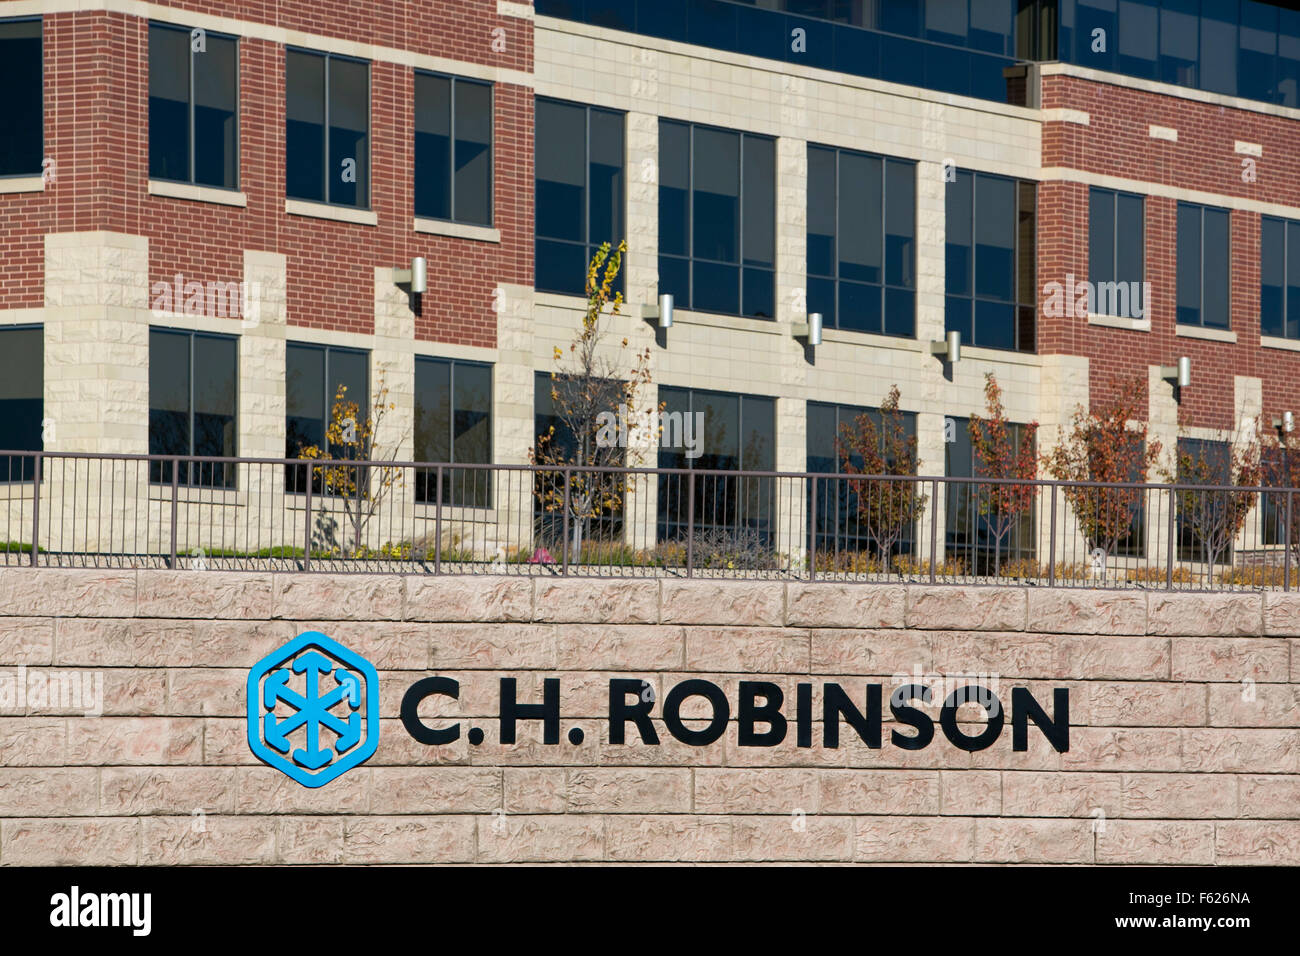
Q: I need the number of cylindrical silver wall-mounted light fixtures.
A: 6